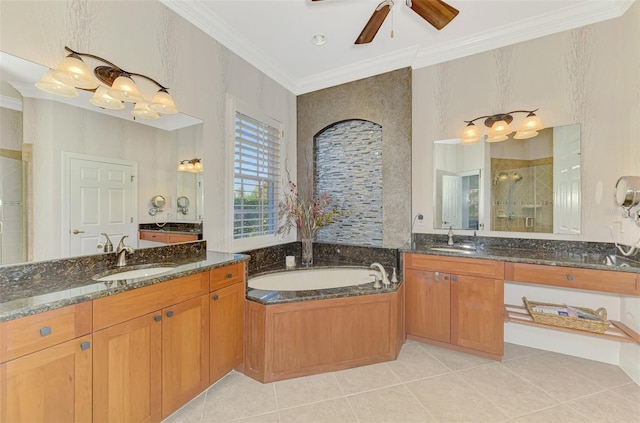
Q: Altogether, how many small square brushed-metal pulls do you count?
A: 9